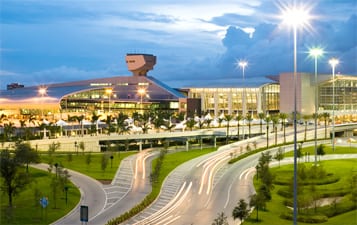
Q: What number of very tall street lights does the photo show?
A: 4